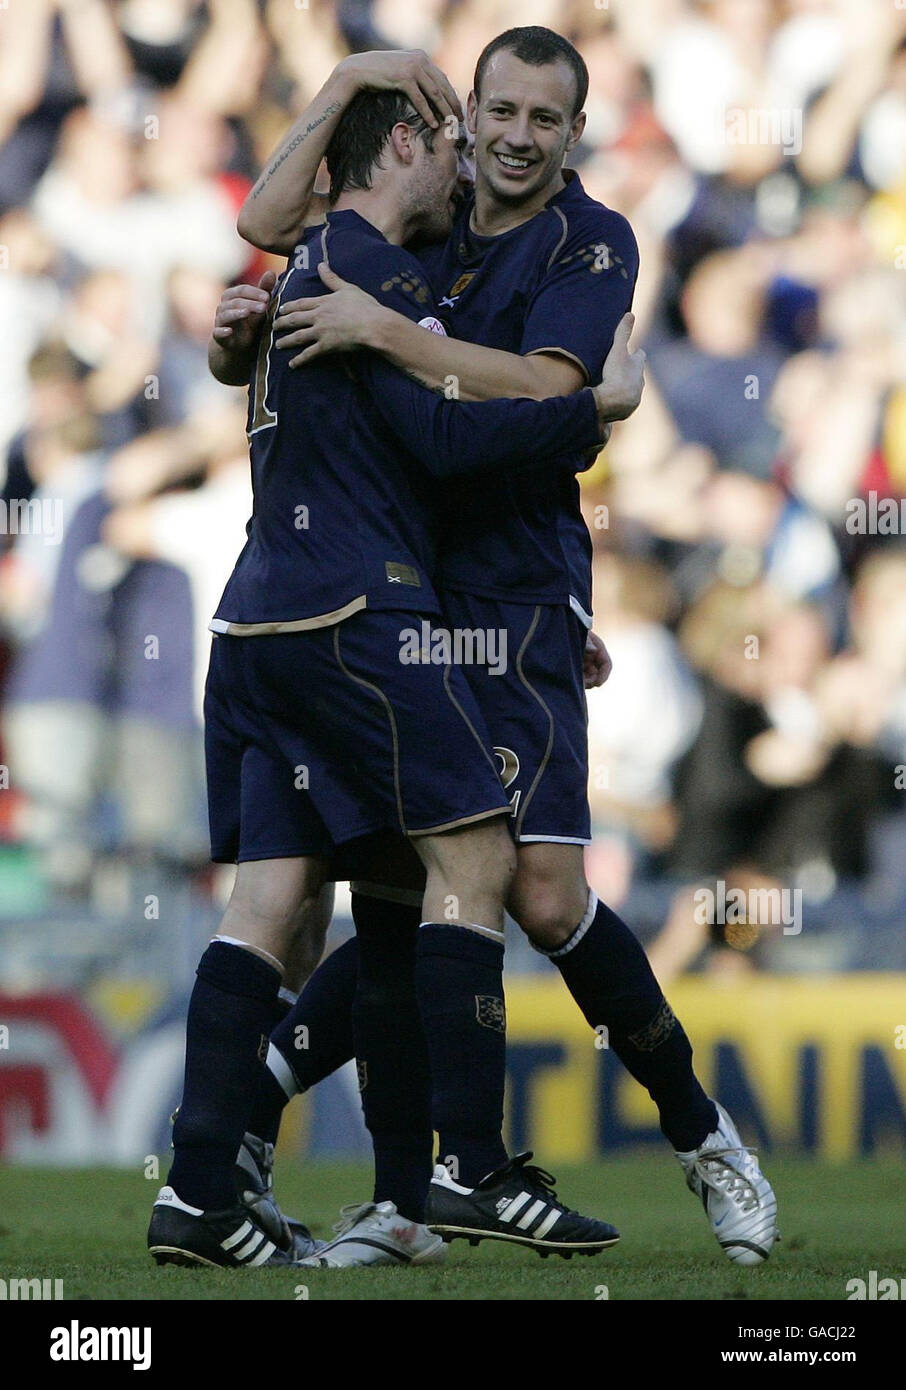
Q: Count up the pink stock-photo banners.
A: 0